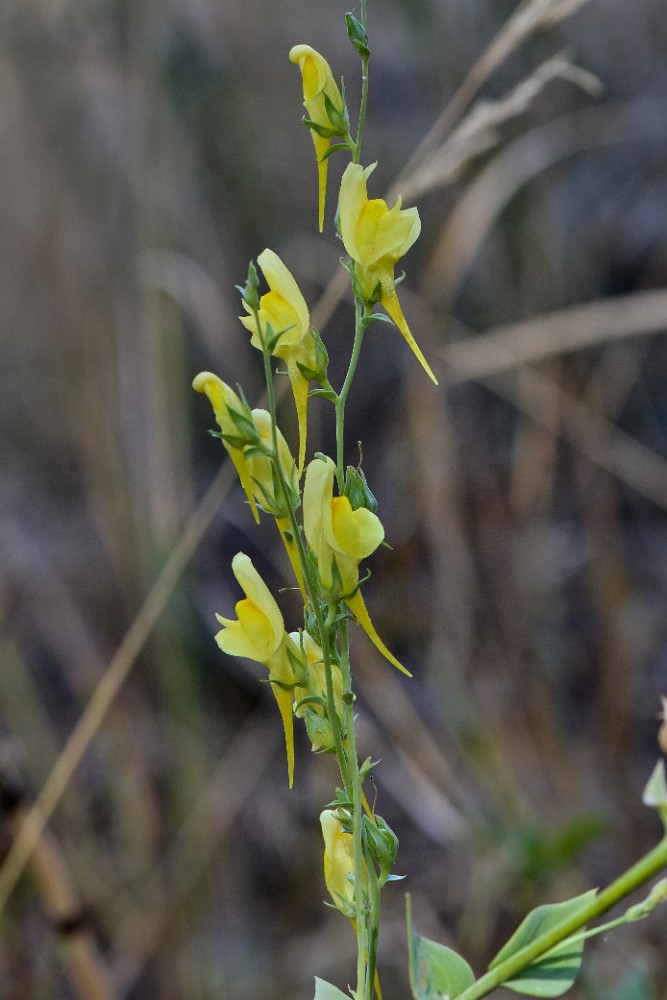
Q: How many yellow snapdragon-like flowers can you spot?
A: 9